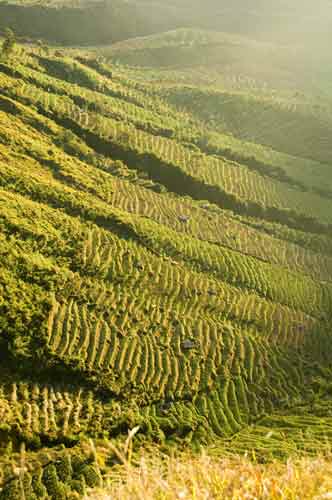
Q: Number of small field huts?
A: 2